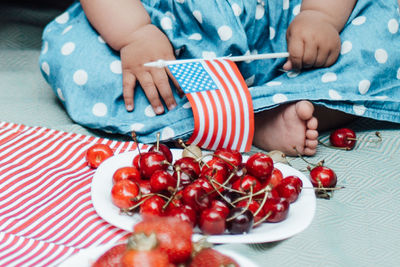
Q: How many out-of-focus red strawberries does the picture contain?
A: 4